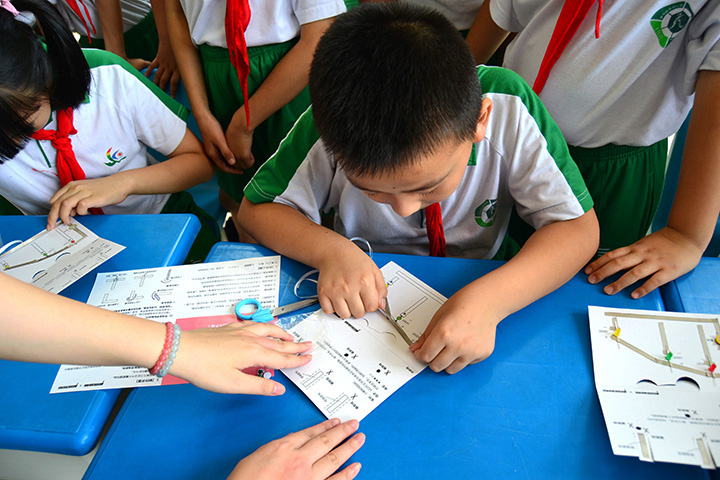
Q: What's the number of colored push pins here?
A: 3